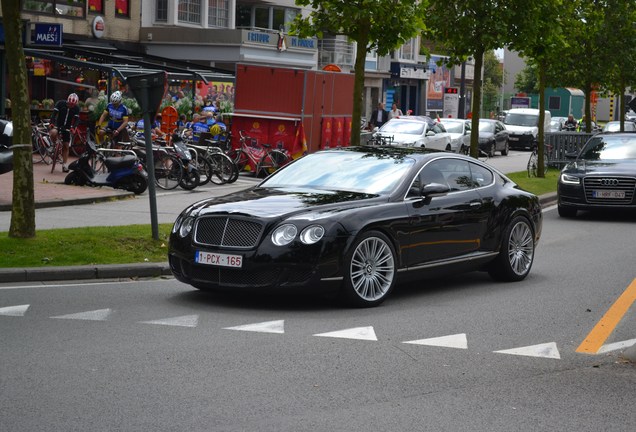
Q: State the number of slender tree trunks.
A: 6